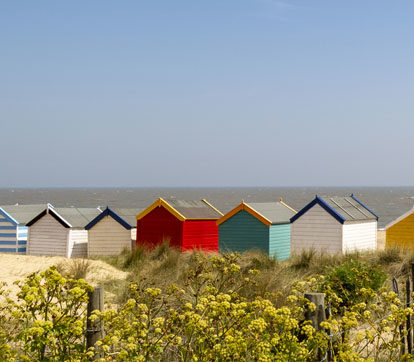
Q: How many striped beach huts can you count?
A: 1